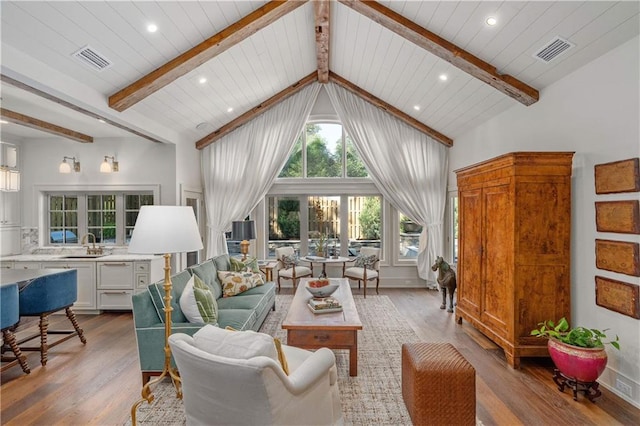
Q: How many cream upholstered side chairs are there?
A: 2